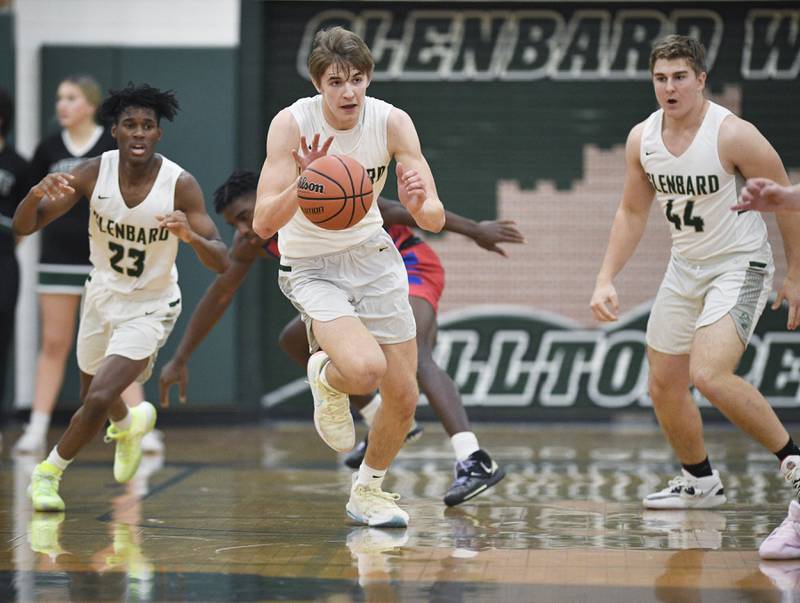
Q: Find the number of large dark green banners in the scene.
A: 1